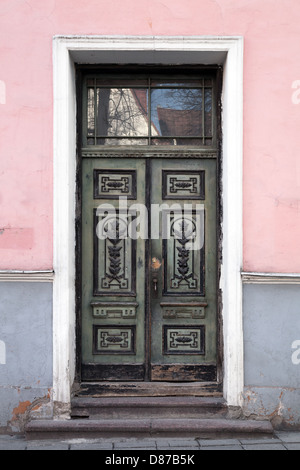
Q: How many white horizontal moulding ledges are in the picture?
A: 2